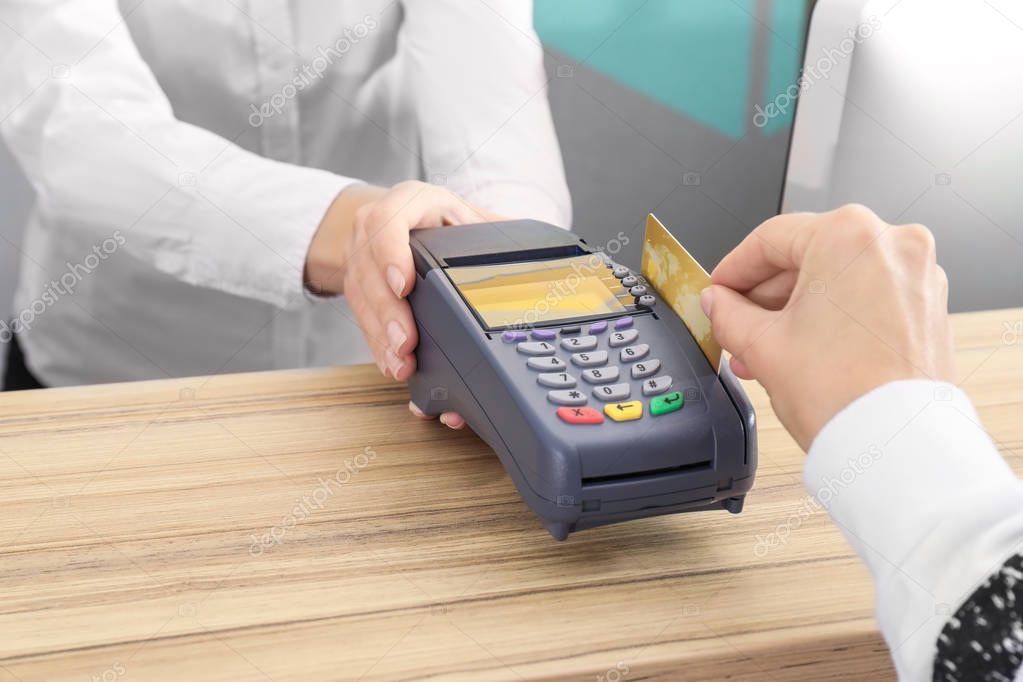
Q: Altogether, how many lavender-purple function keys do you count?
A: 4